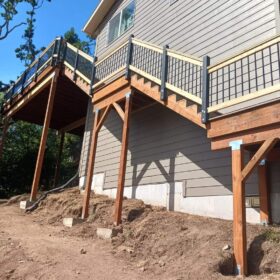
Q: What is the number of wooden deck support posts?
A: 7